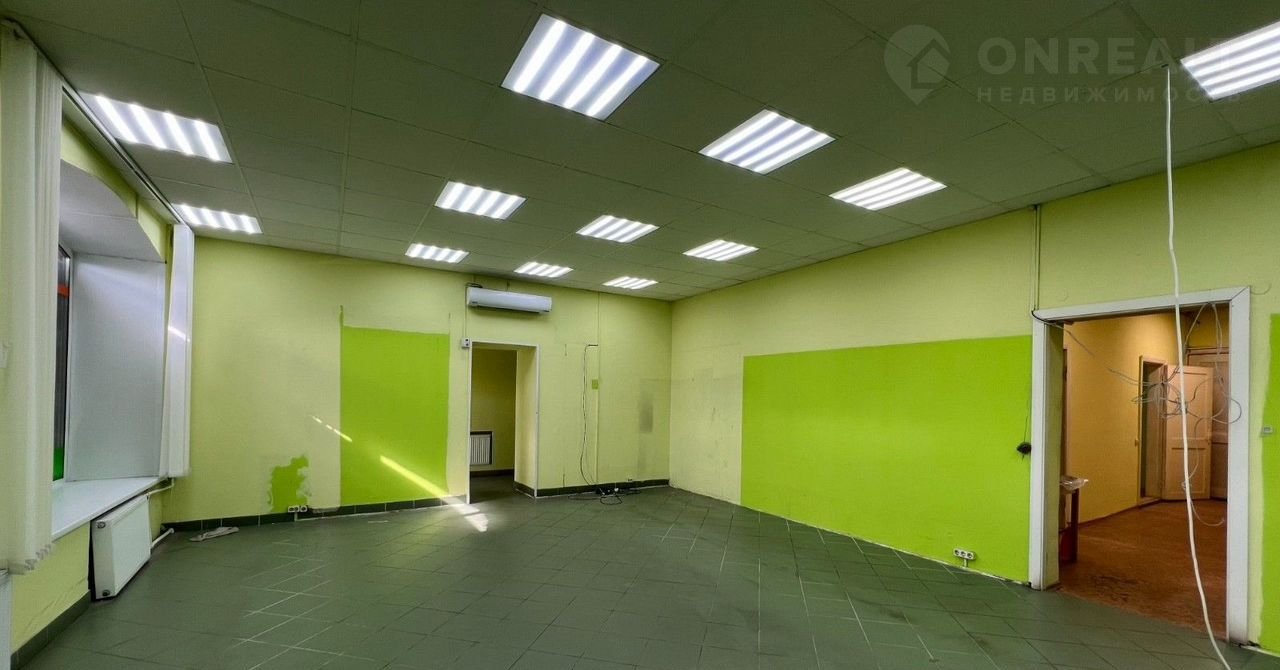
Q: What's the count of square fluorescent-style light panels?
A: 12